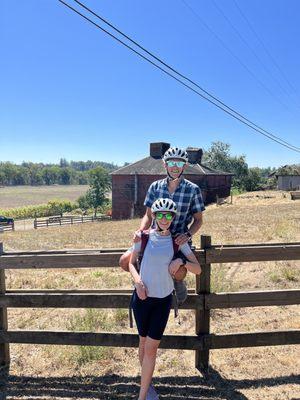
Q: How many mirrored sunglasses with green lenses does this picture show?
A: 2